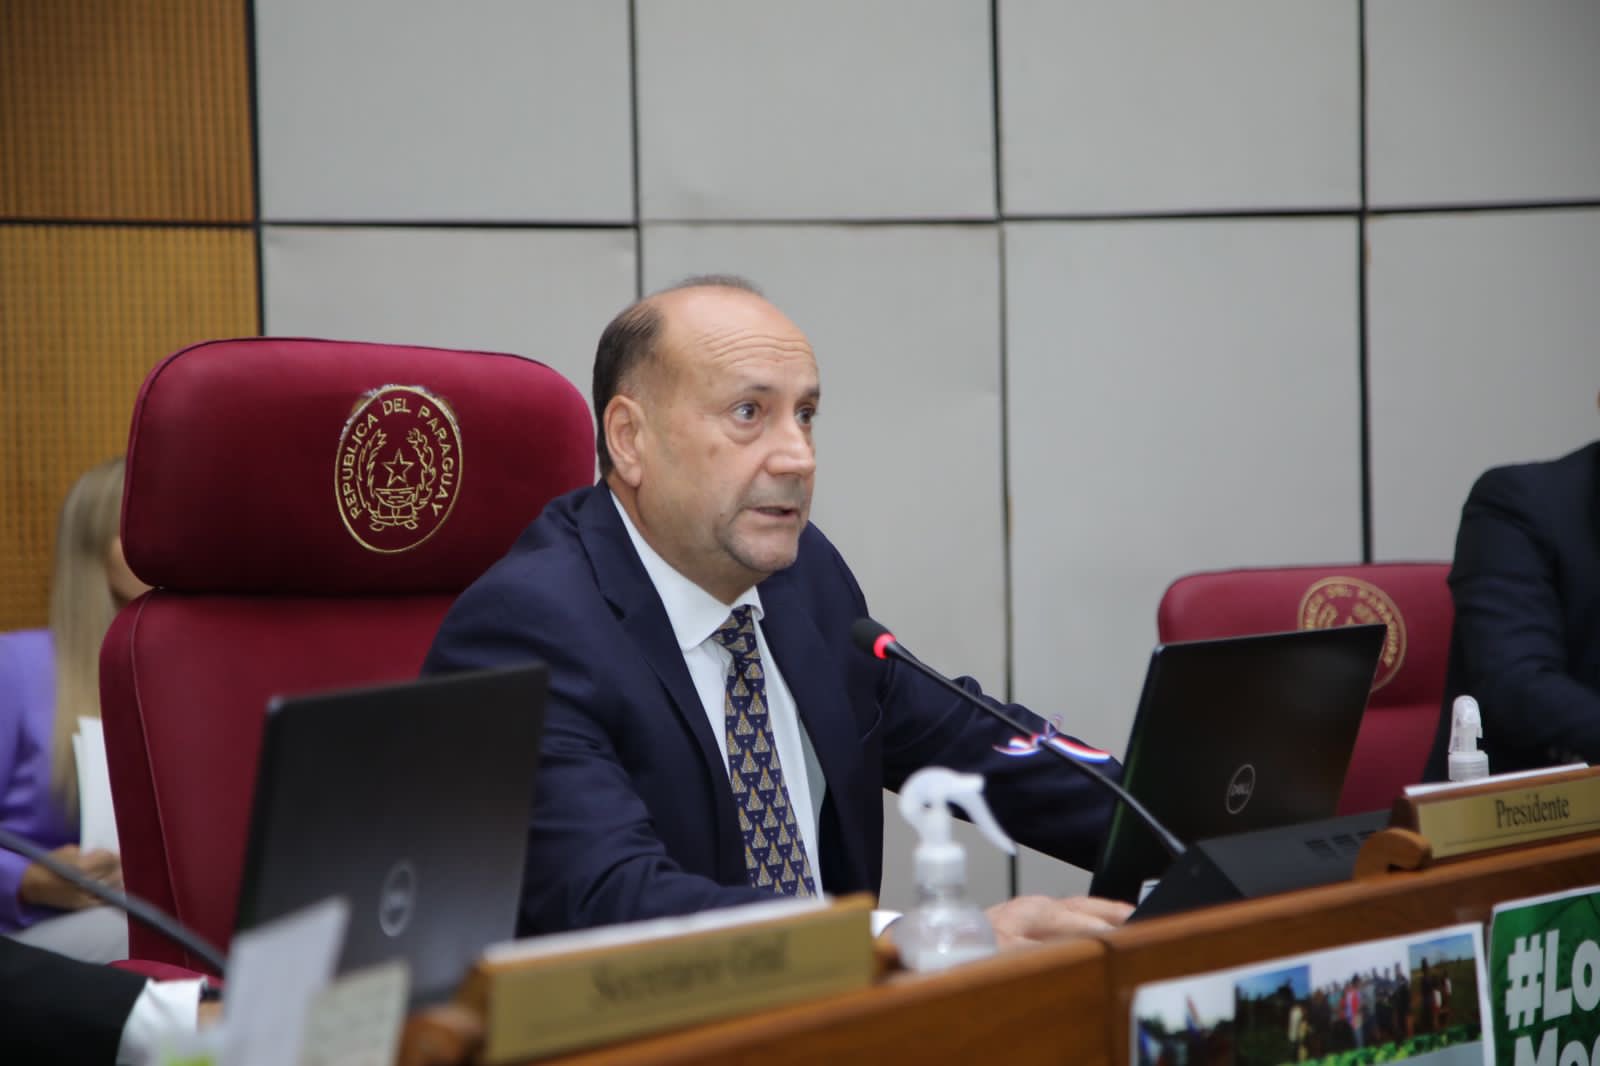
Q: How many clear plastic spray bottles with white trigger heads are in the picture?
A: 2